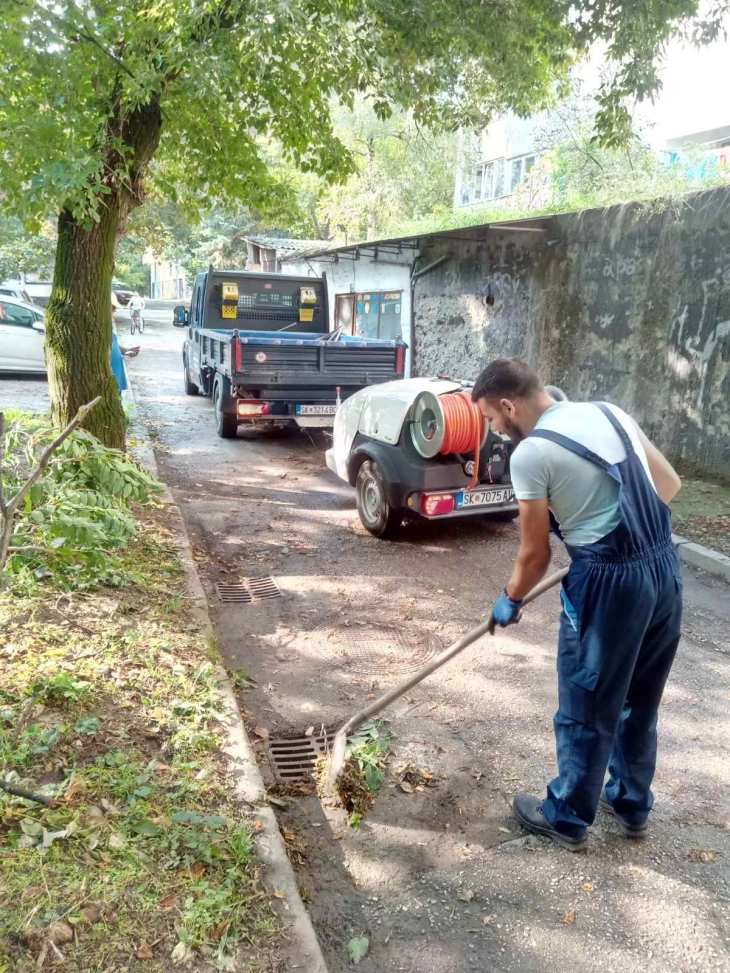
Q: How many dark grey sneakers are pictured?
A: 2